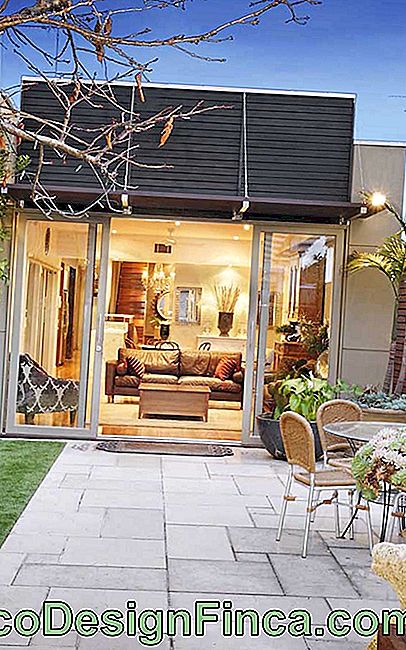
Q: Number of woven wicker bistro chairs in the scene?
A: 2